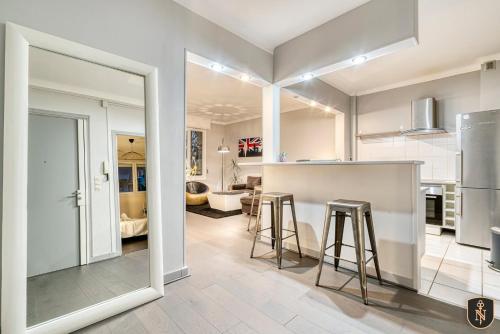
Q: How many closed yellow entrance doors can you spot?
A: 0